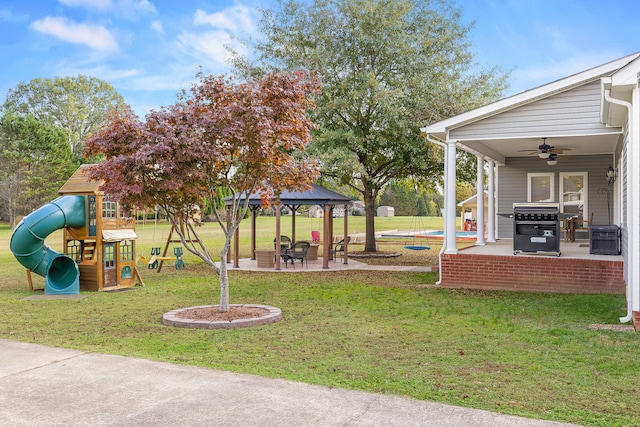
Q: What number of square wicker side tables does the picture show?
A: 2